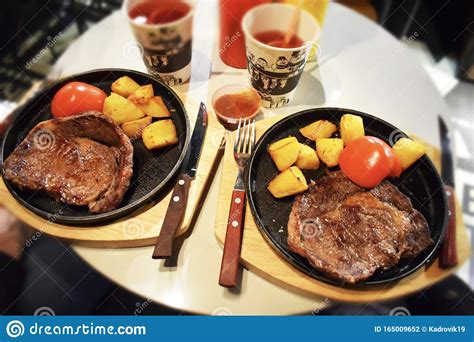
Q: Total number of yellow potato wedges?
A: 13